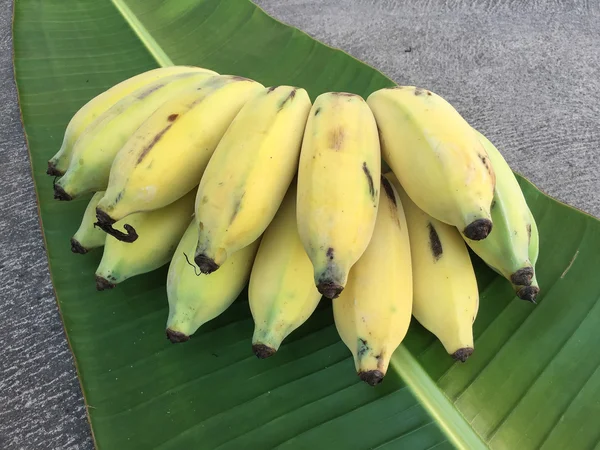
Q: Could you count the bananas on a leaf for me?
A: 14